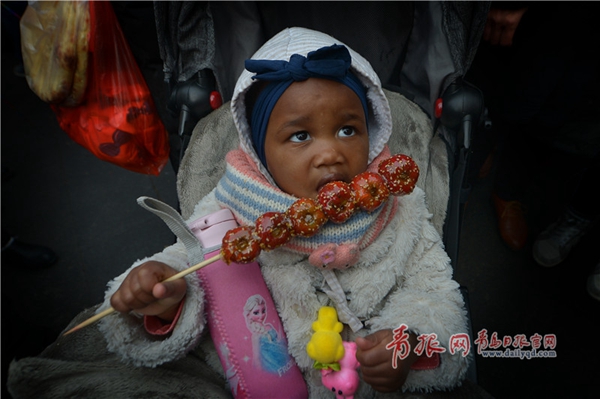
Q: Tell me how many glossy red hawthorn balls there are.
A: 6